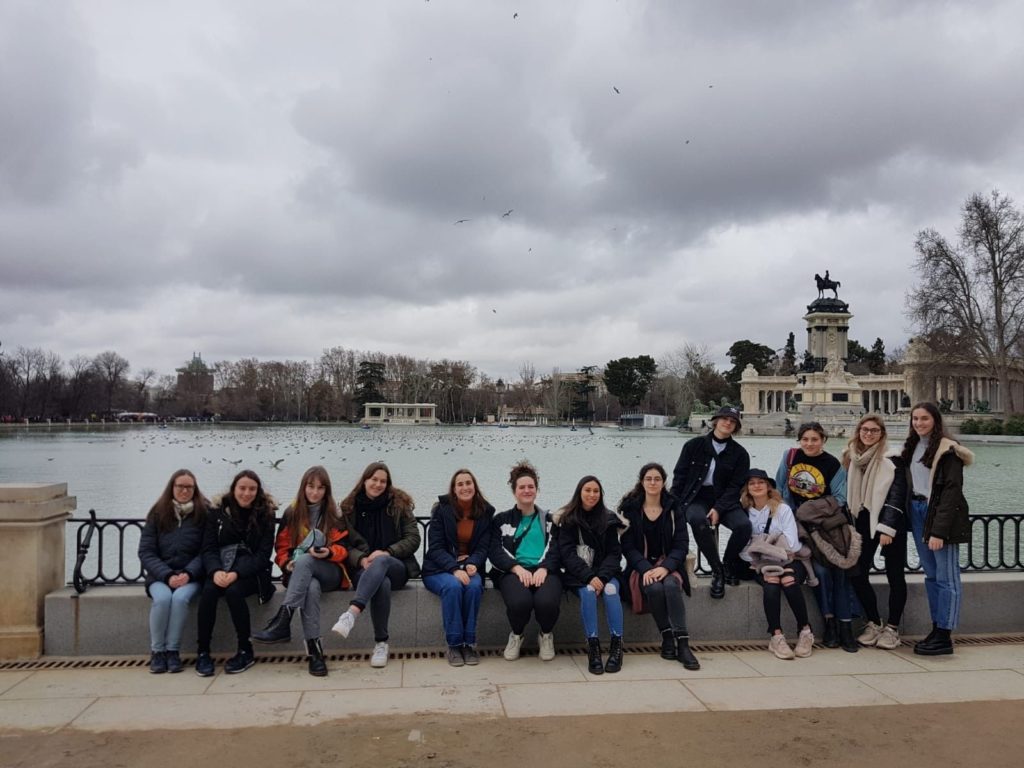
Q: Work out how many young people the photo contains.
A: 13